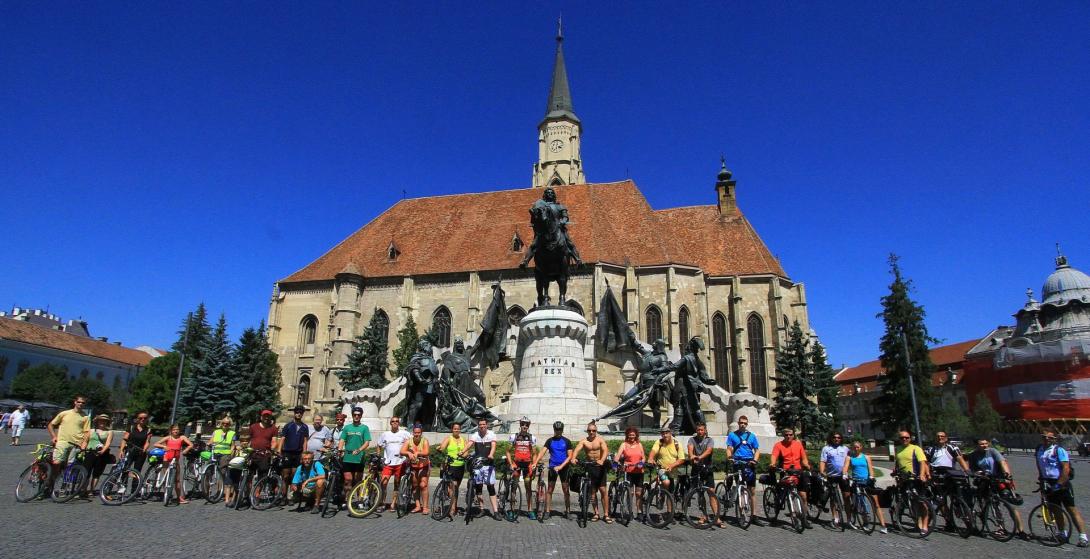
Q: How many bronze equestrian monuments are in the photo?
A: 1